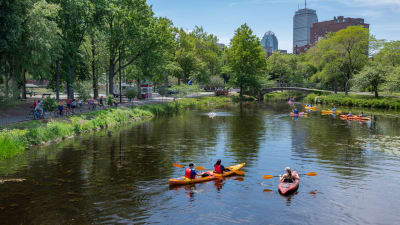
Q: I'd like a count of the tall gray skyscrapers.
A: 2